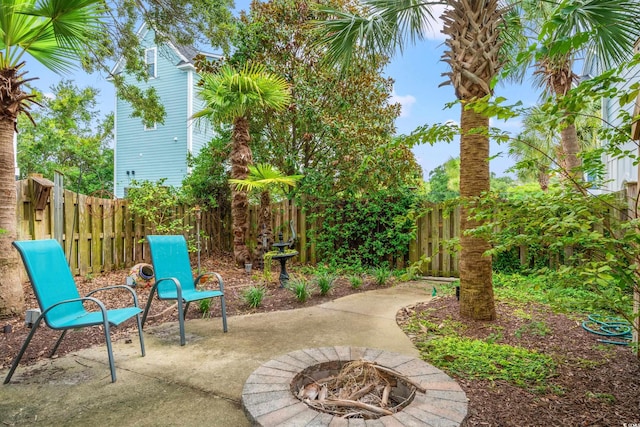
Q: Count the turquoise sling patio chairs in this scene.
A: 2